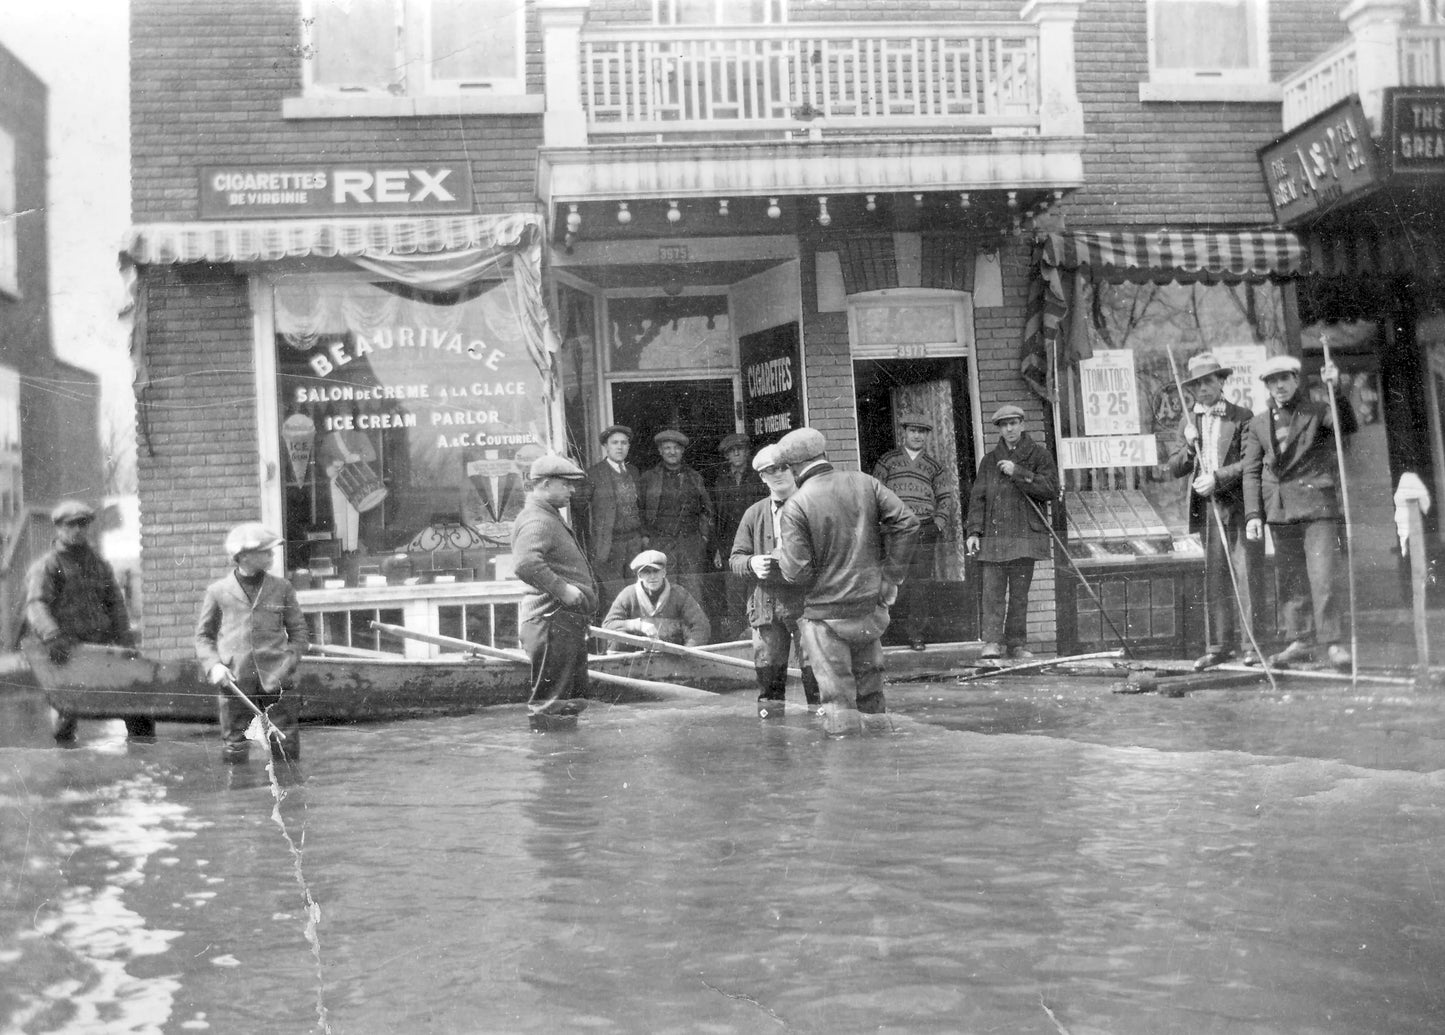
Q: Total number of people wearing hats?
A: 13